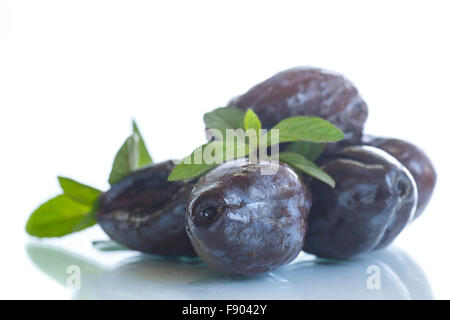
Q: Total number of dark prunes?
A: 5